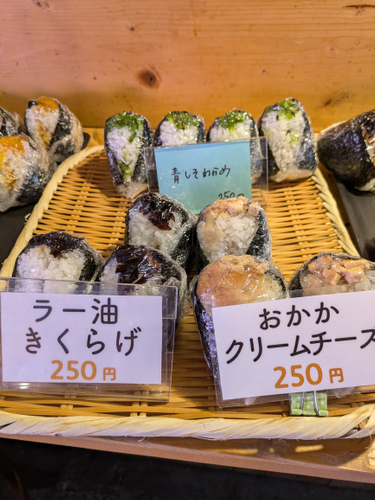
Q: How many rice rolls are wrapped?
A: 14